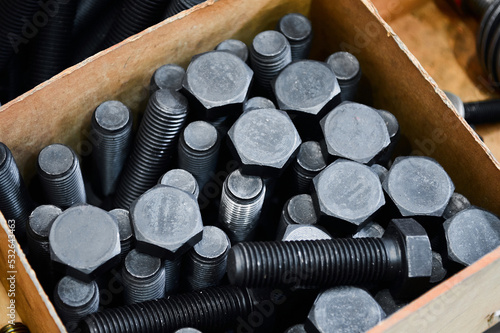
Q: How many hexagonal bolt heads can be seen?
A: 12